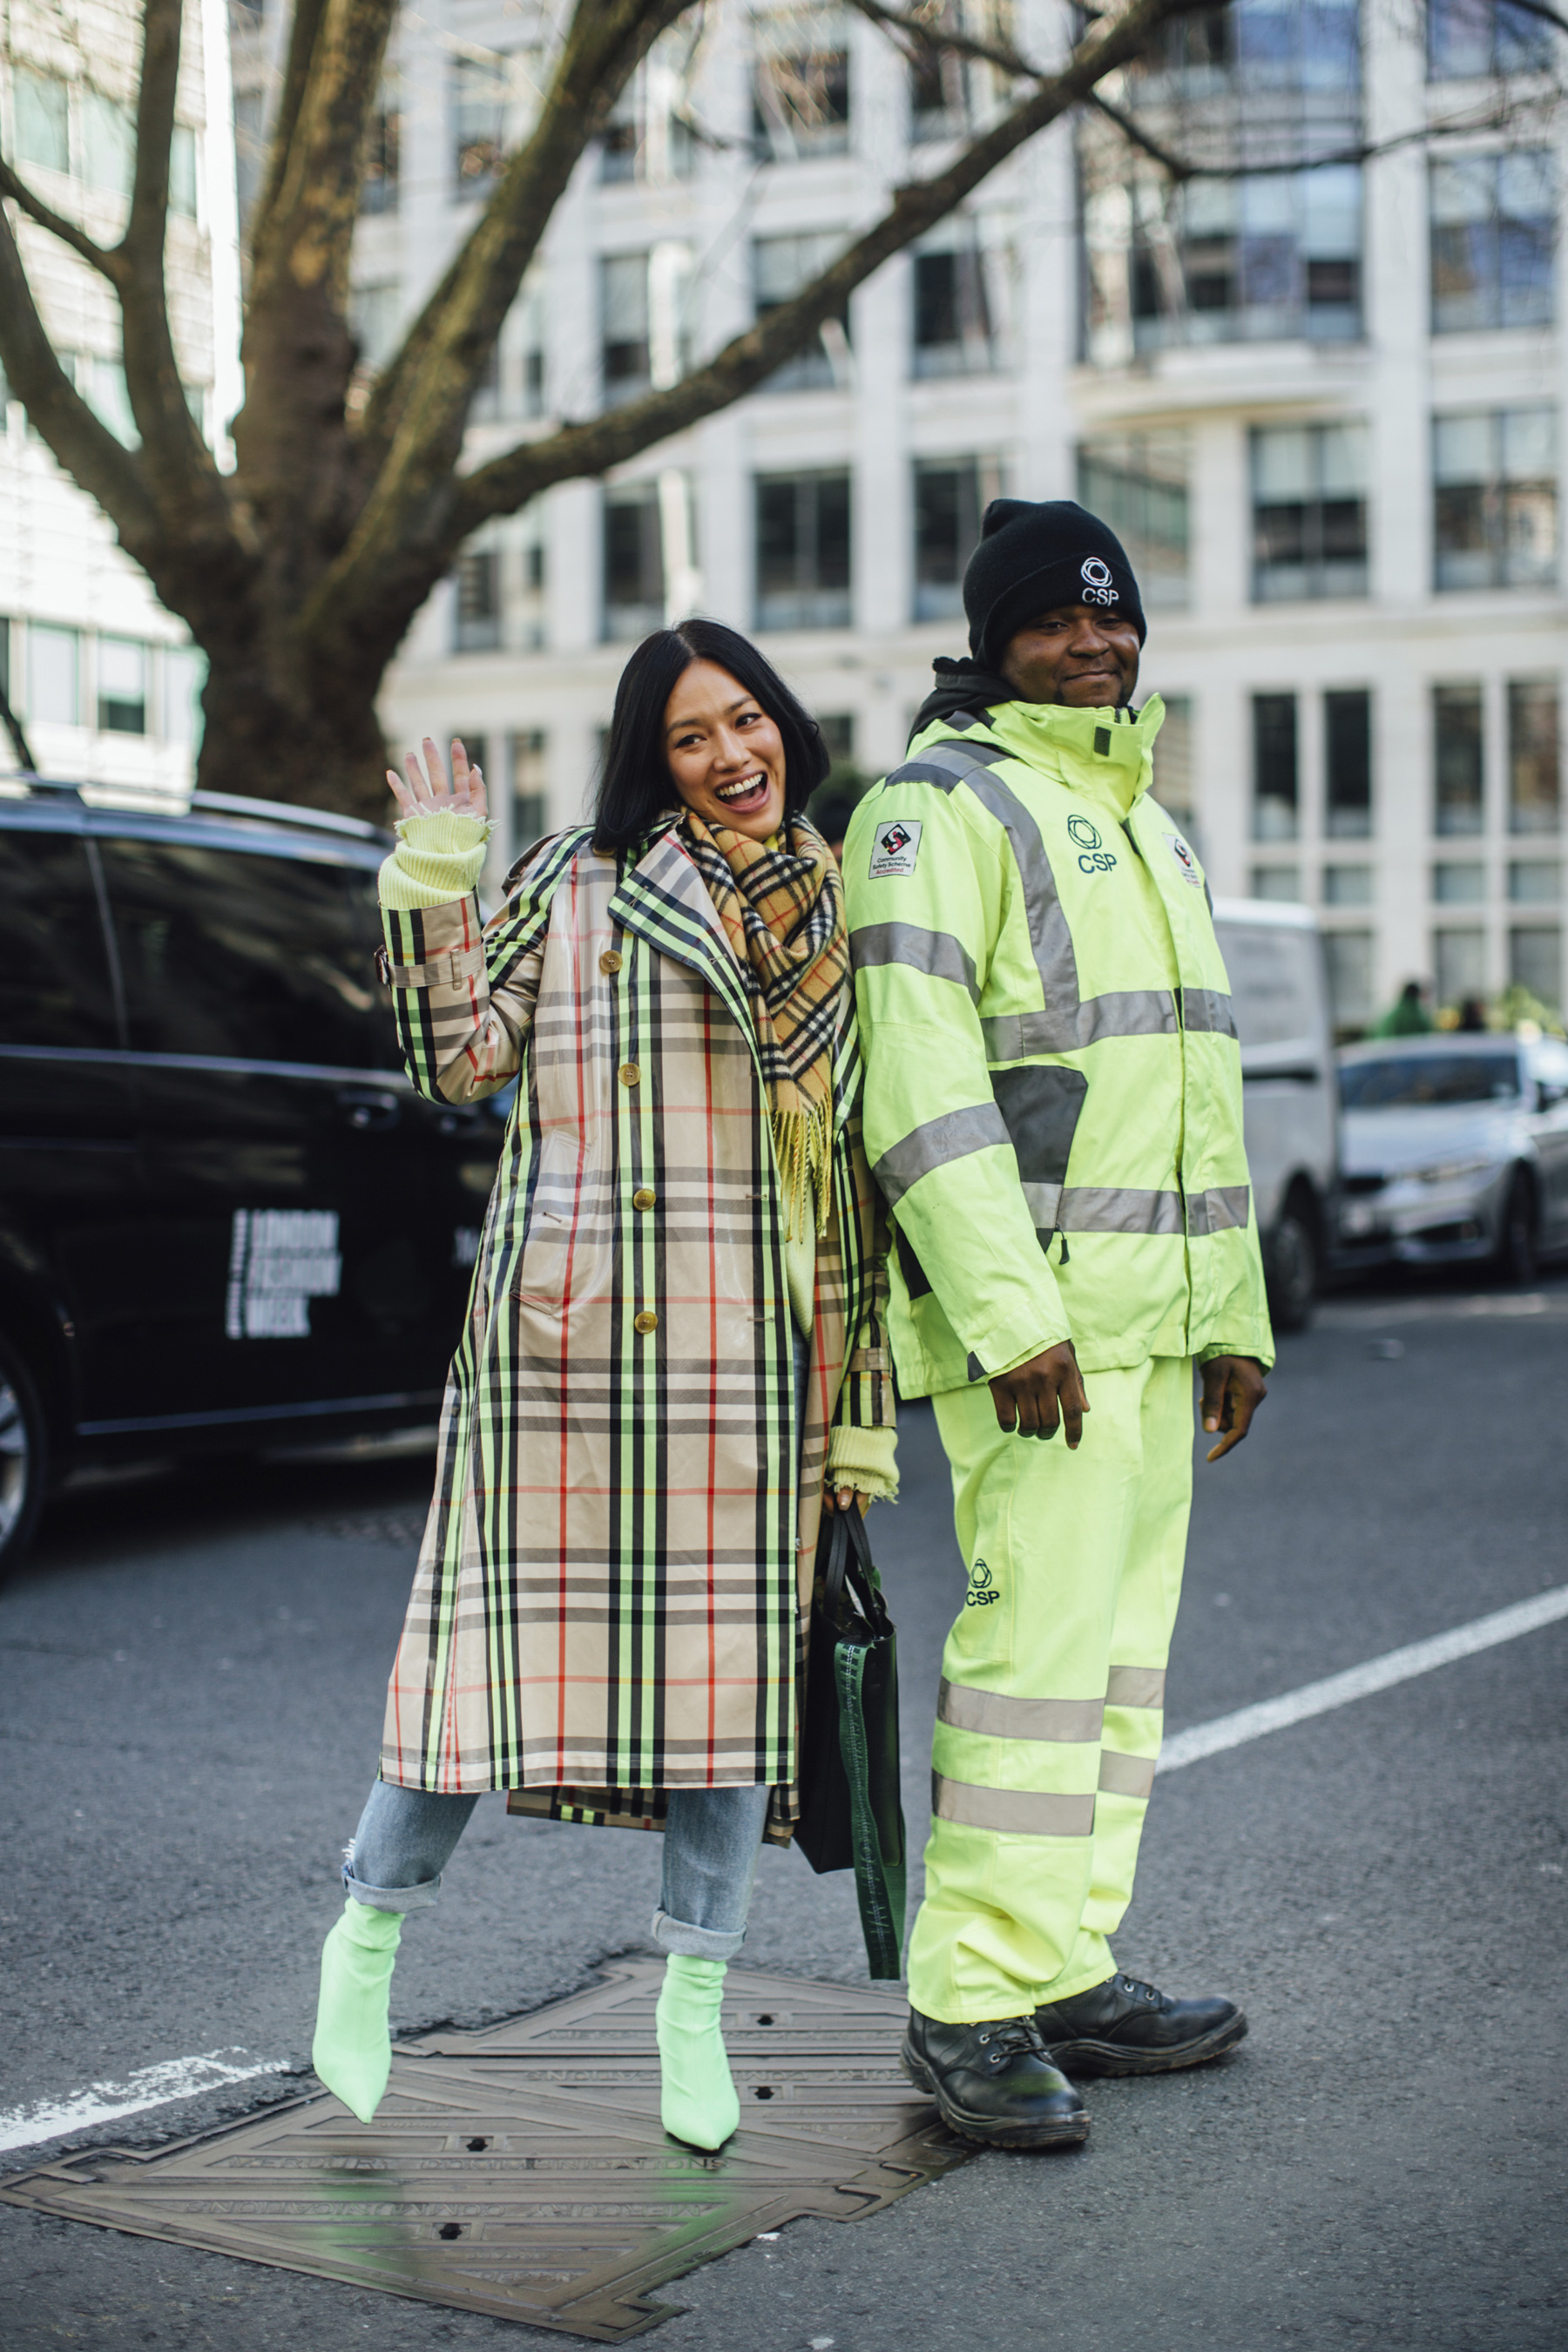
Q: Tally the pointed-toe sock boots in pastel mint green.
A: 2